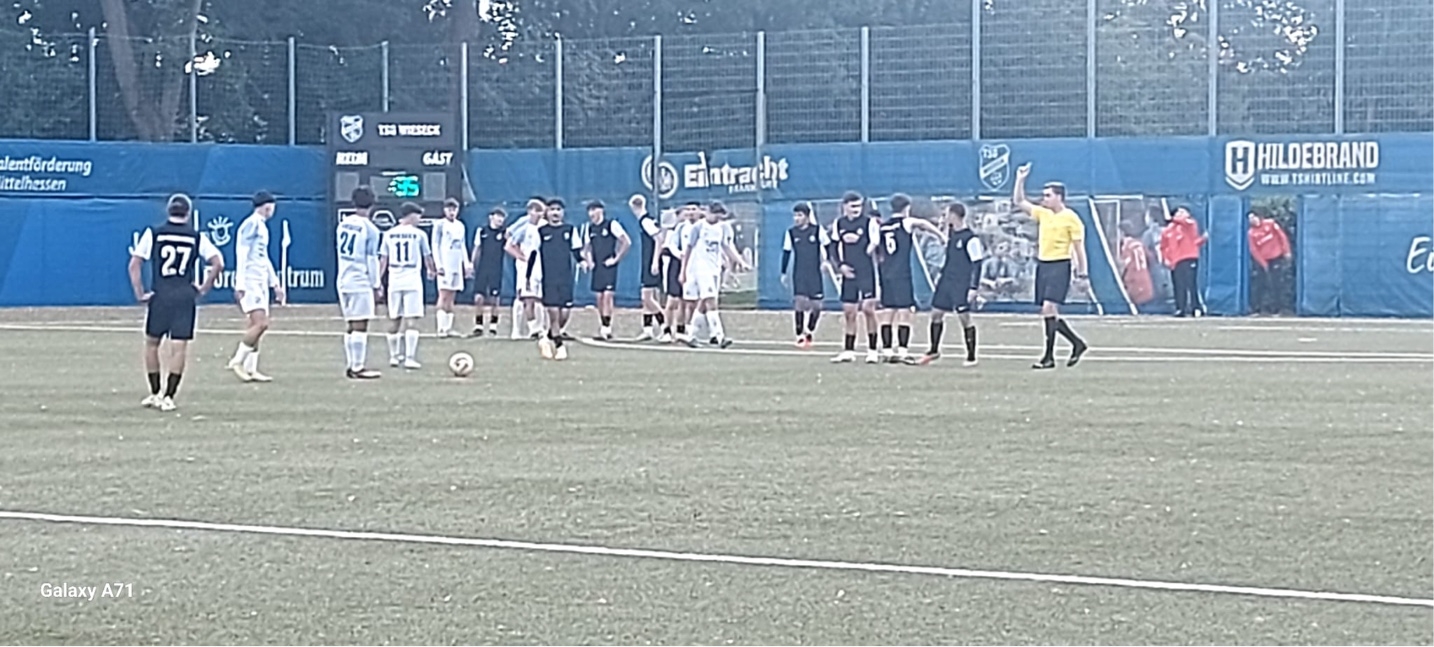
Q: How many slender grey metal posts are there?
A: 13